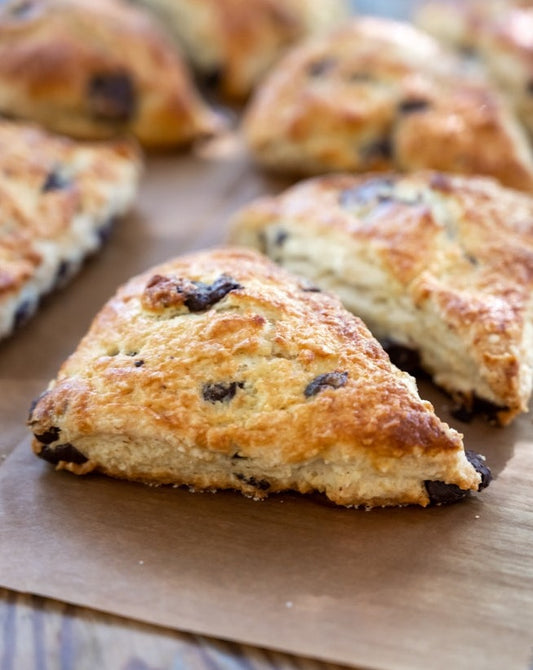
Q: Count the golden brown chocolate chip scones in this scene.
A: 7